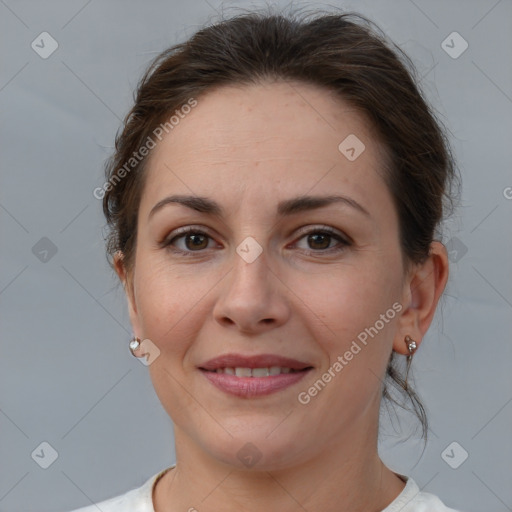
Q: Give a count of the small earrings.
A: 2